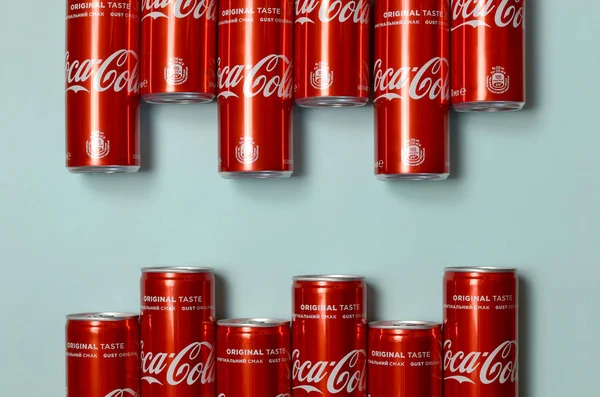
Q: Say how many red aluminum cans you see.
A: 12